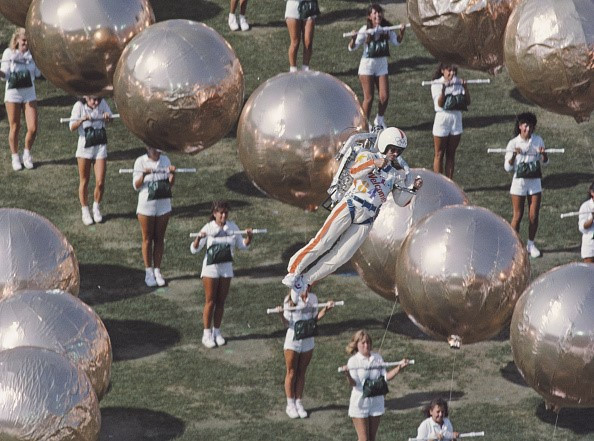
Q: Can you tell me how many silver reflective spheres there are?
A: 12